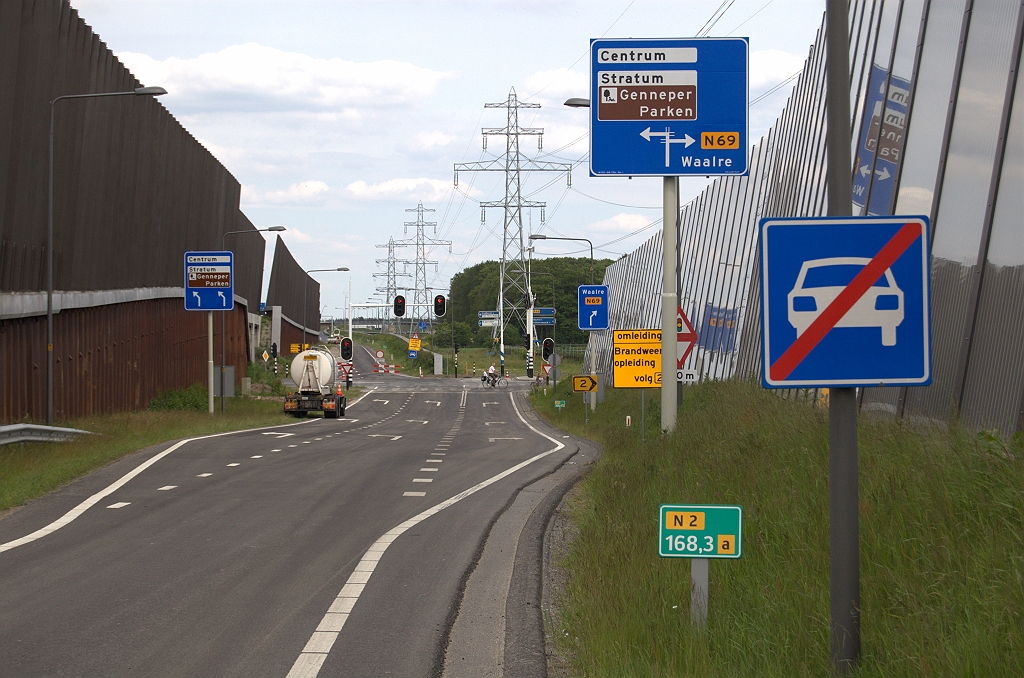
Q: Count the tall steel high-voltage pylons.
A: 3